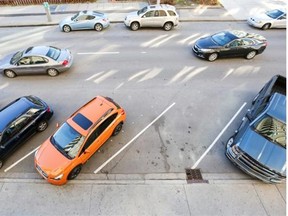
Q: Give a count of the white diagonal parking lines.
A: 3